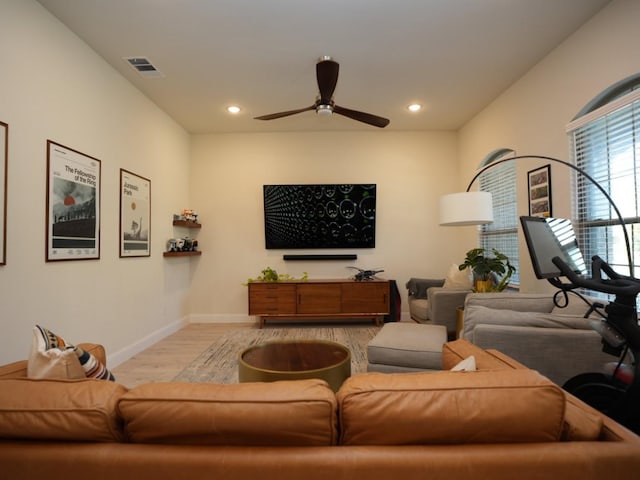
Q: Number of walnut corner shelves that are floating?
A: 2